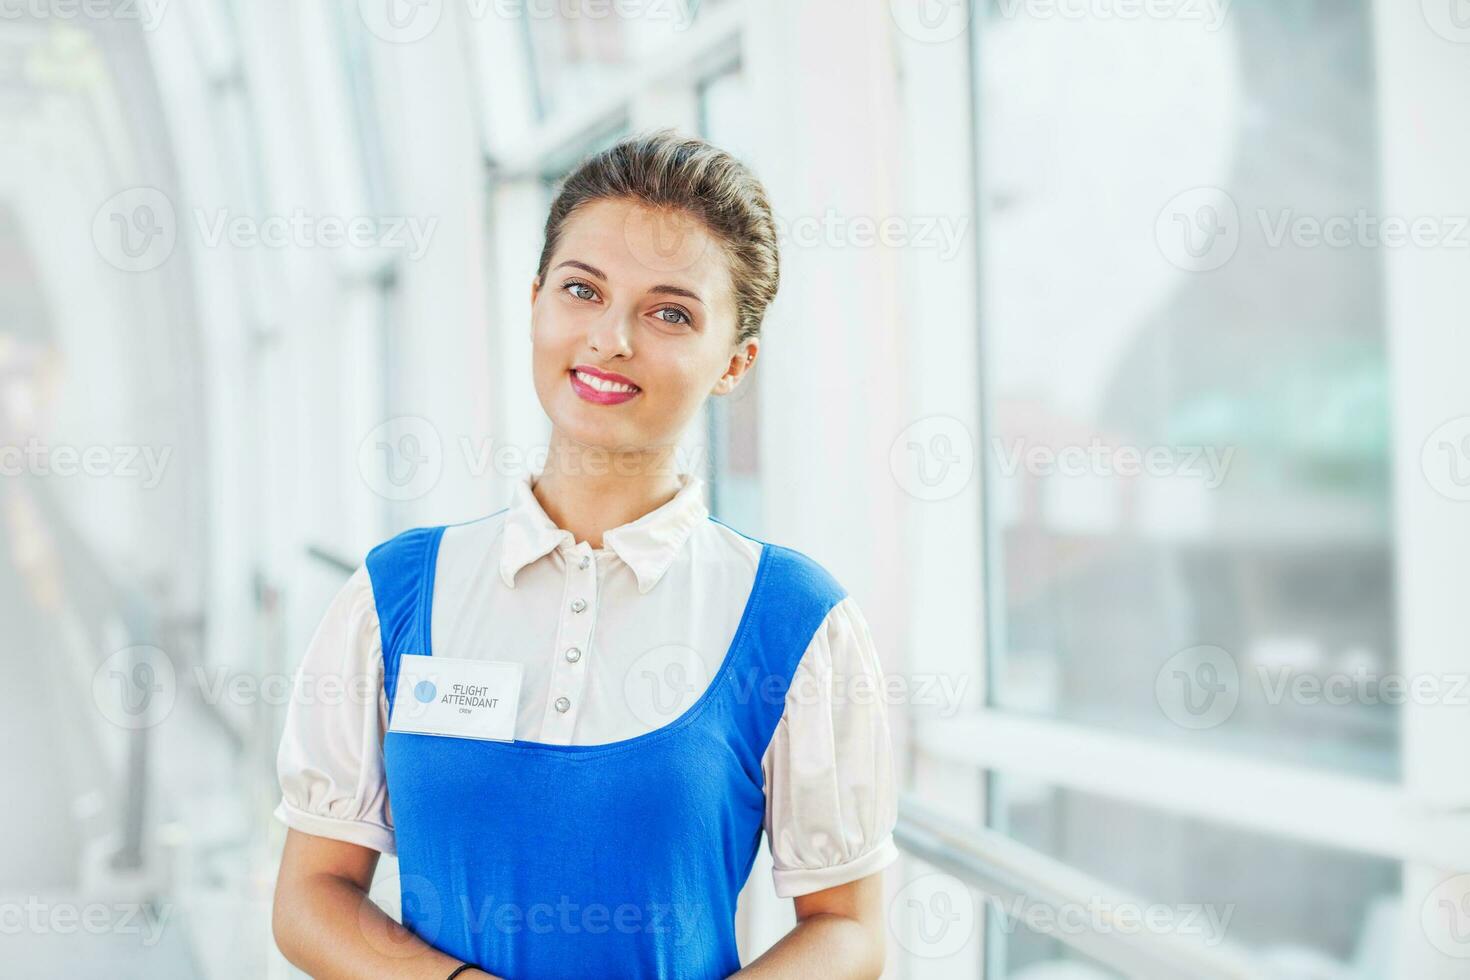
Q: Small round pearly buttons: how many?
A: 4